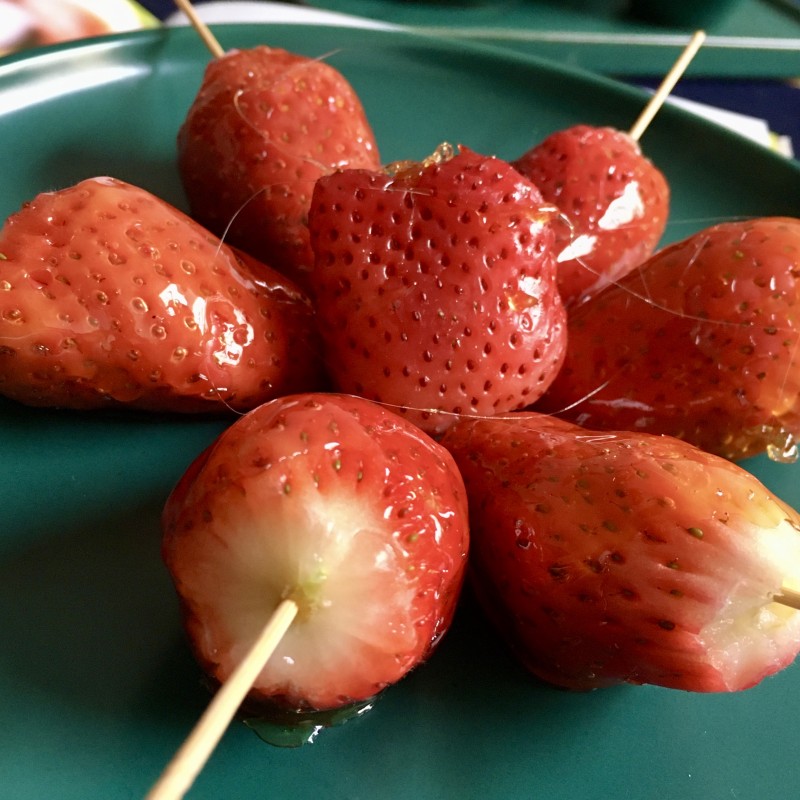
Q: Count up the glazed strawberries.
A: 7